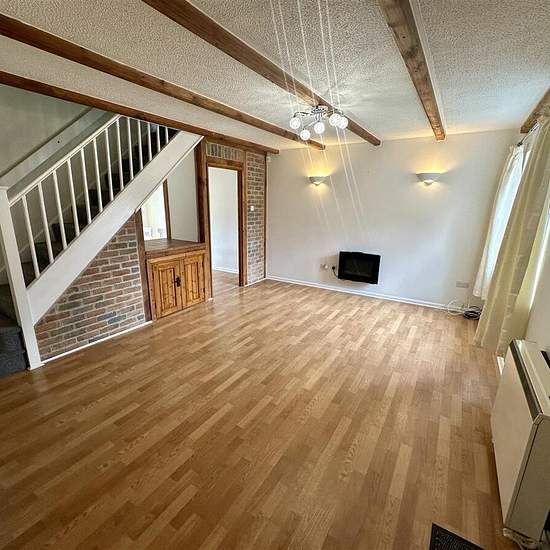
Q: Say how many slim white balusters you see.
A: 13